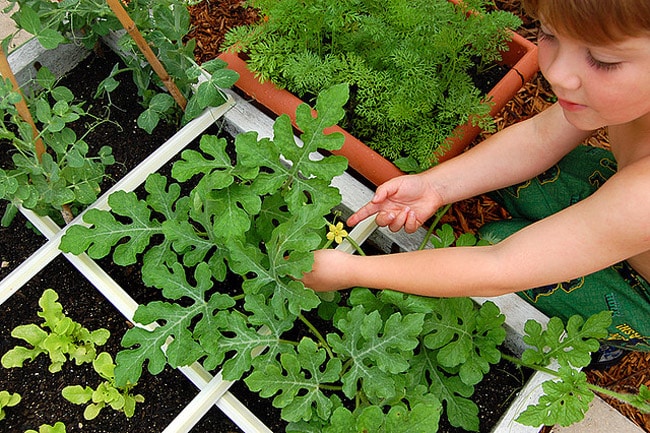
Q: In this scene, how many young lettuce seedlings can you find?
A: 4